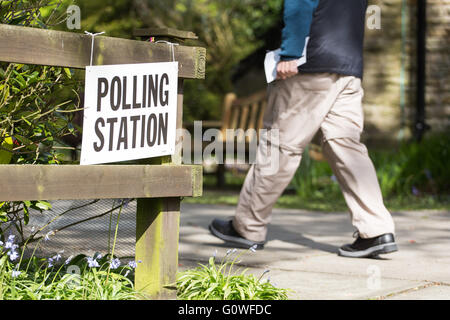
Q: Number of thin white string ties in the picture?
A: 2